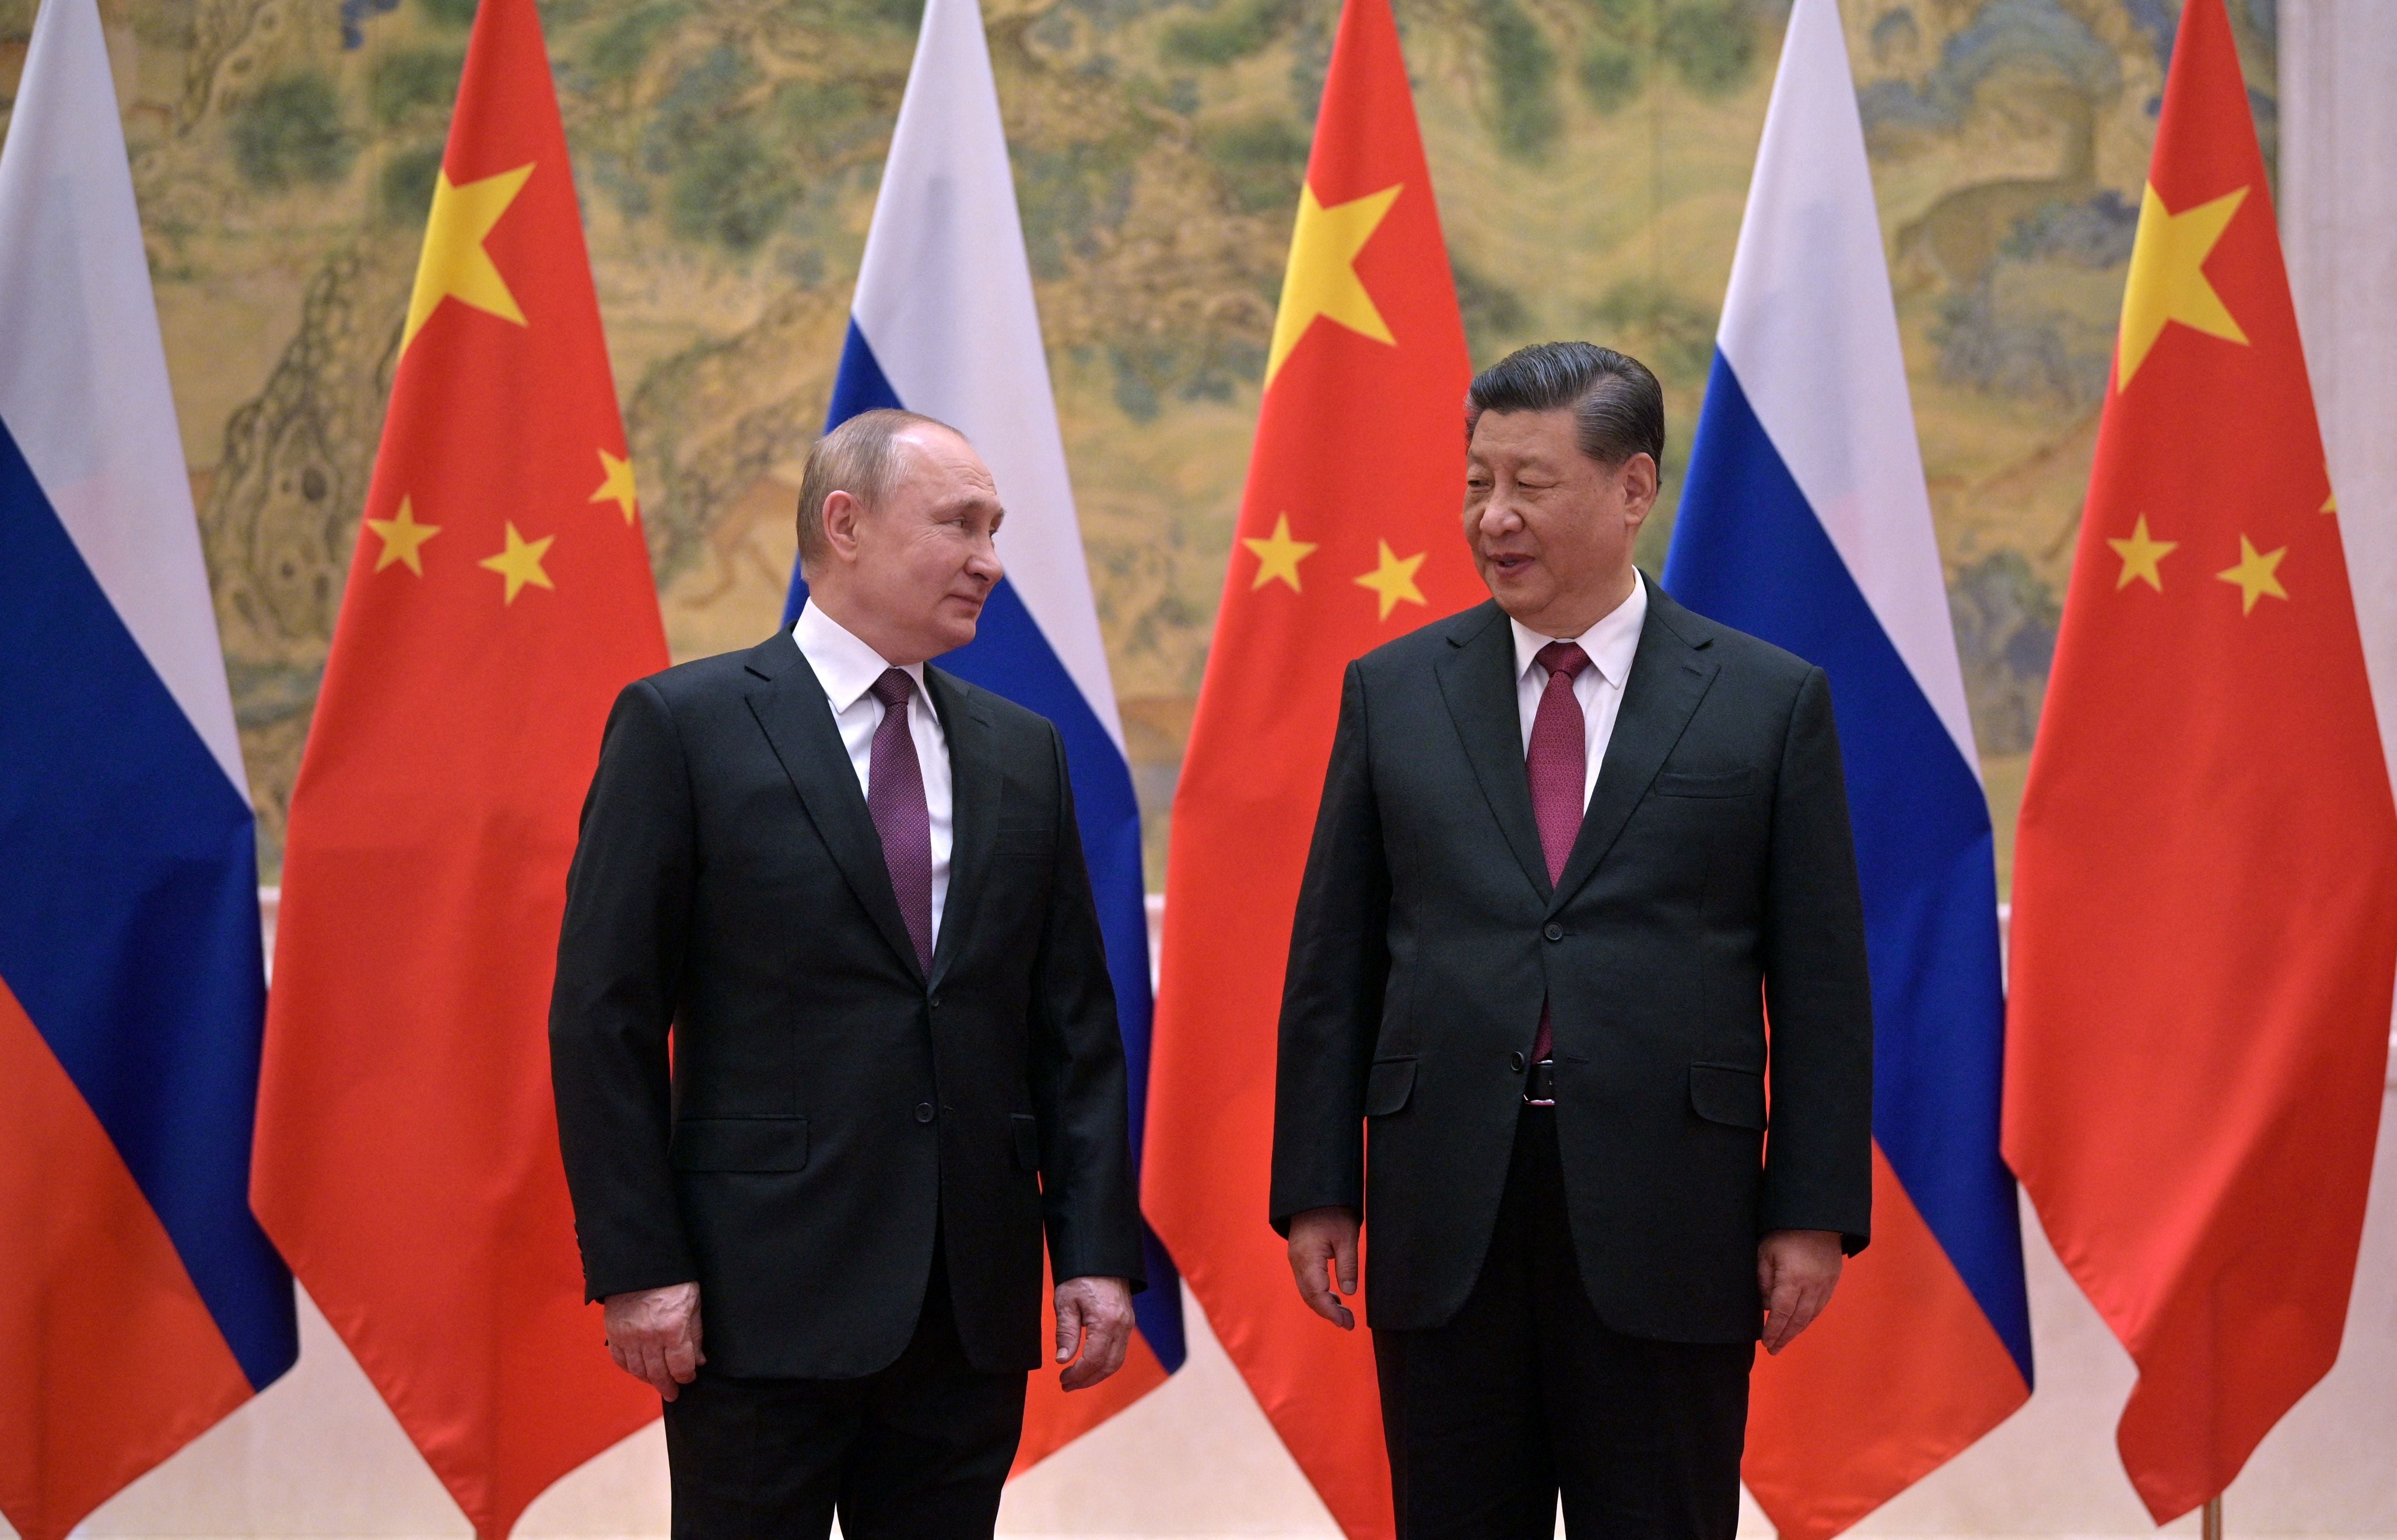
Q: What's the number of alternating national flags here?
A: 6